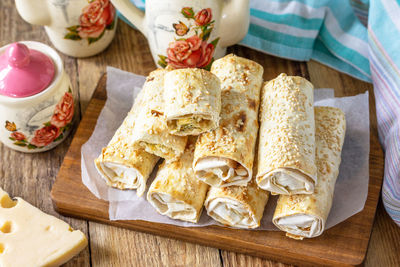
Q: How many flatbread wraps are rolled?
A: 8